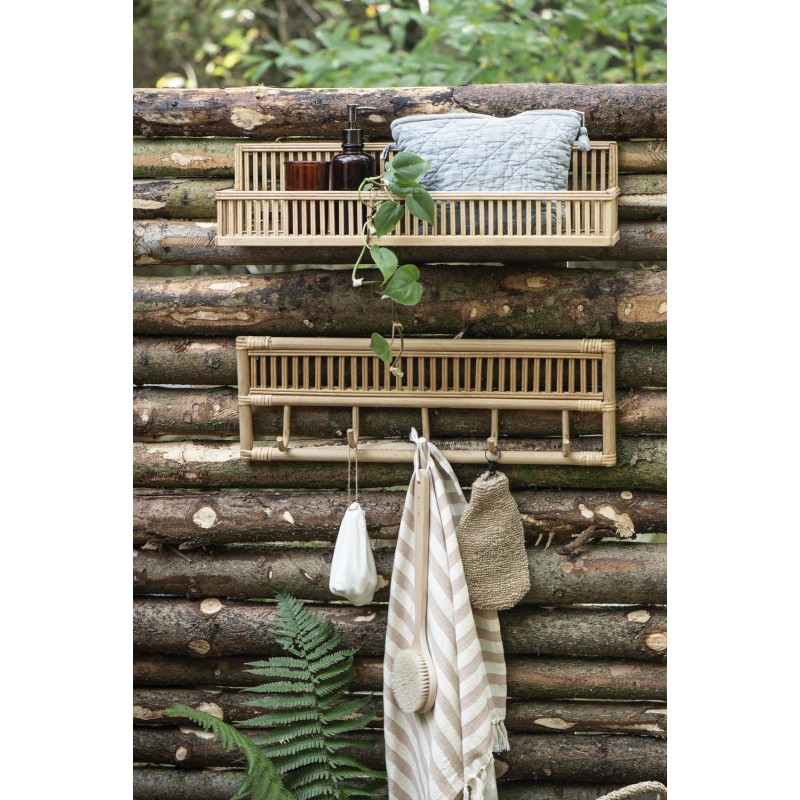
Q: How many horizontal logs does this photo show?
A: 15